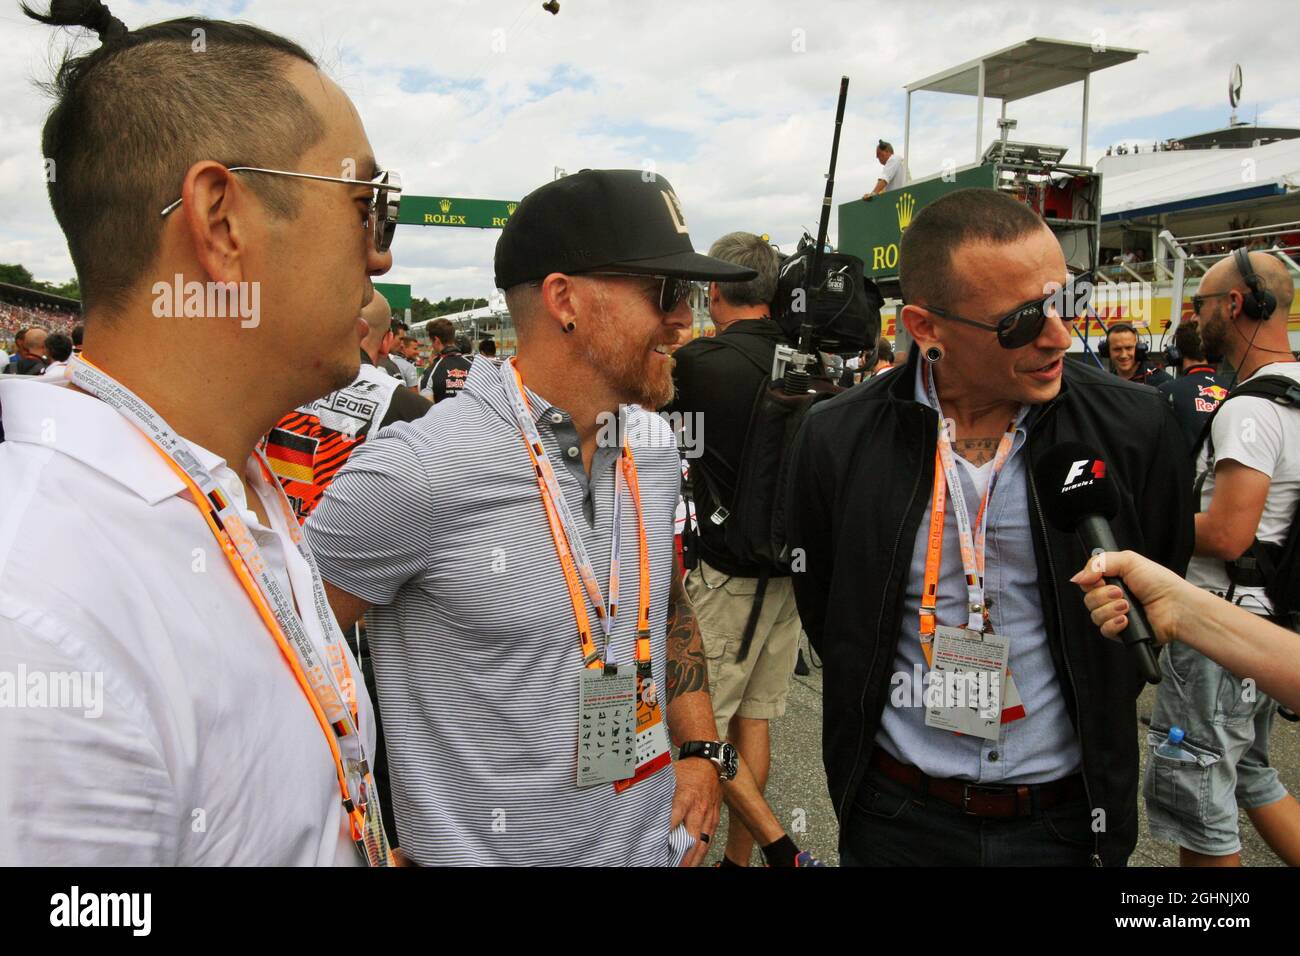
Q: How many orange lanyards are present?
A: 3